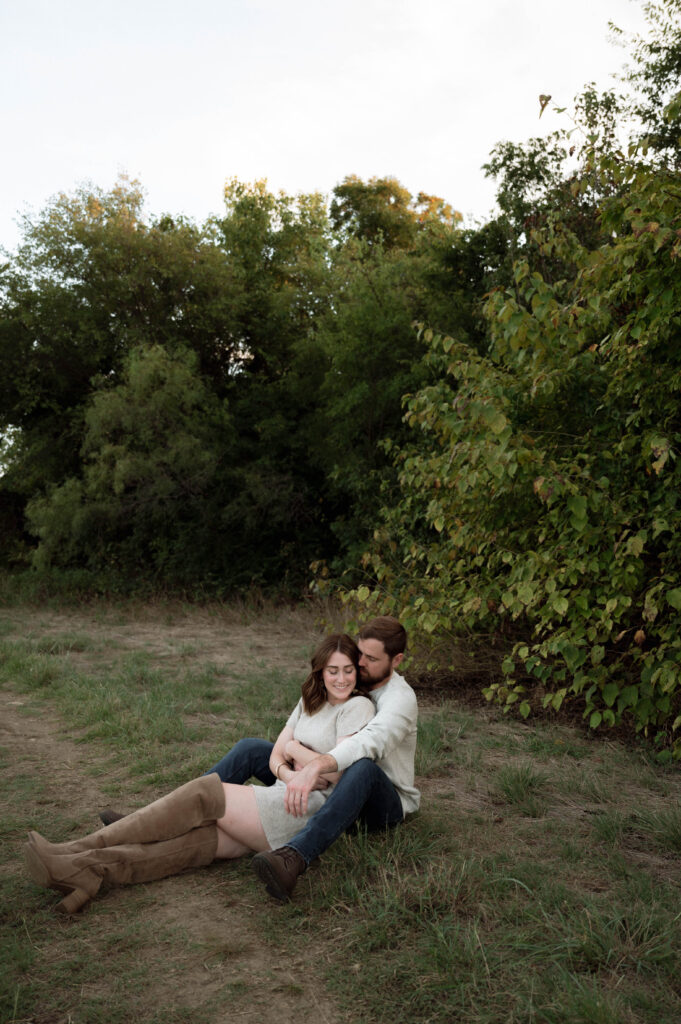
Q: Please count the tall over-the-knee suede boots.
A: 2